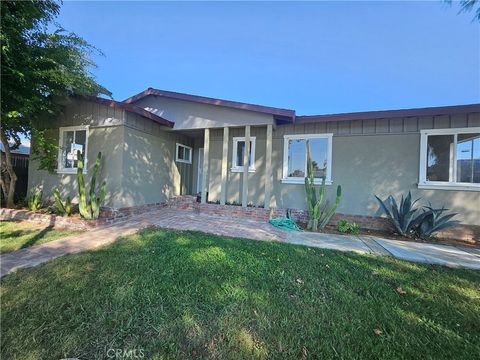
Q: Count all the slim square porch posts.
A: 4